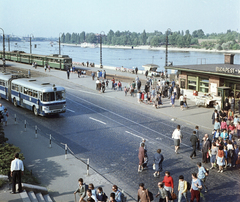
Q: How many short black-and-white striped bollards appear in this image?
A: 6